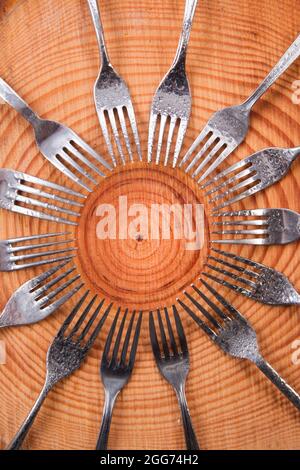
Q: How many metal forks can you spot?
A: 14